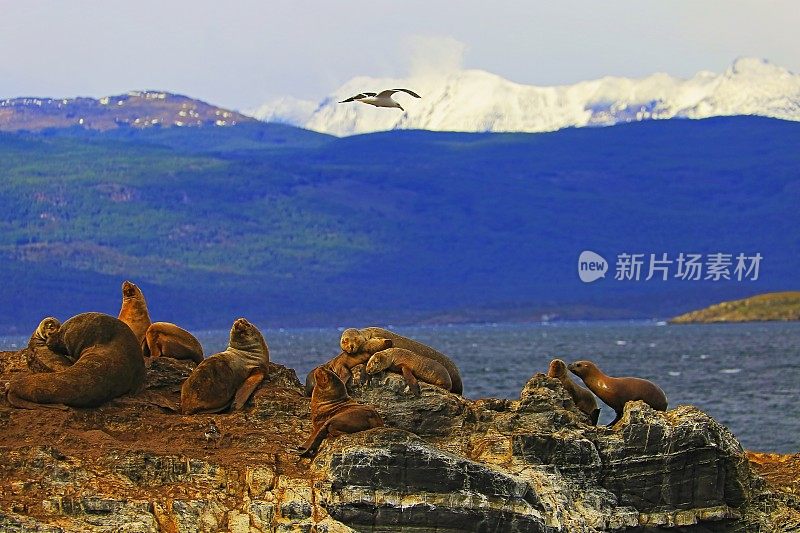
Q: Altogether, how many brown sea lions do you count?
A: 11